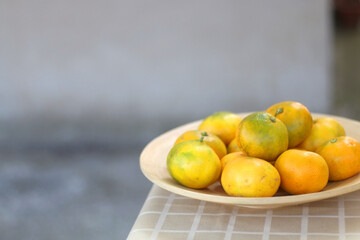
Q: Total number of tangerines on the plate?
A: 11